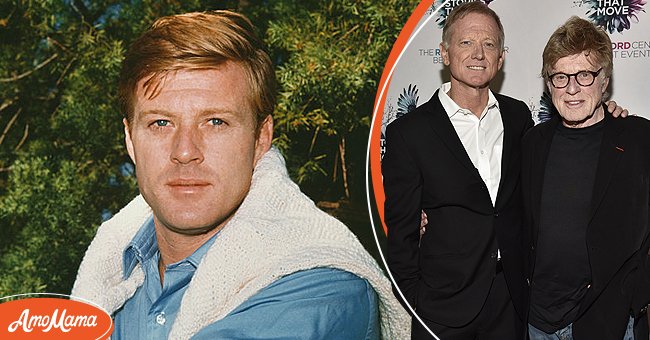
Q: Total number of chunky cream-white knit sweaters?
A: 1